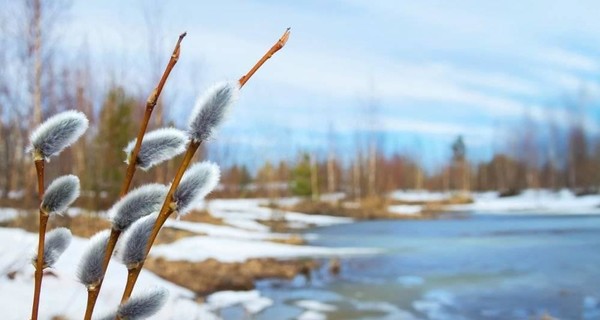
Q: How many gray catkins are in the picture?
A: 10